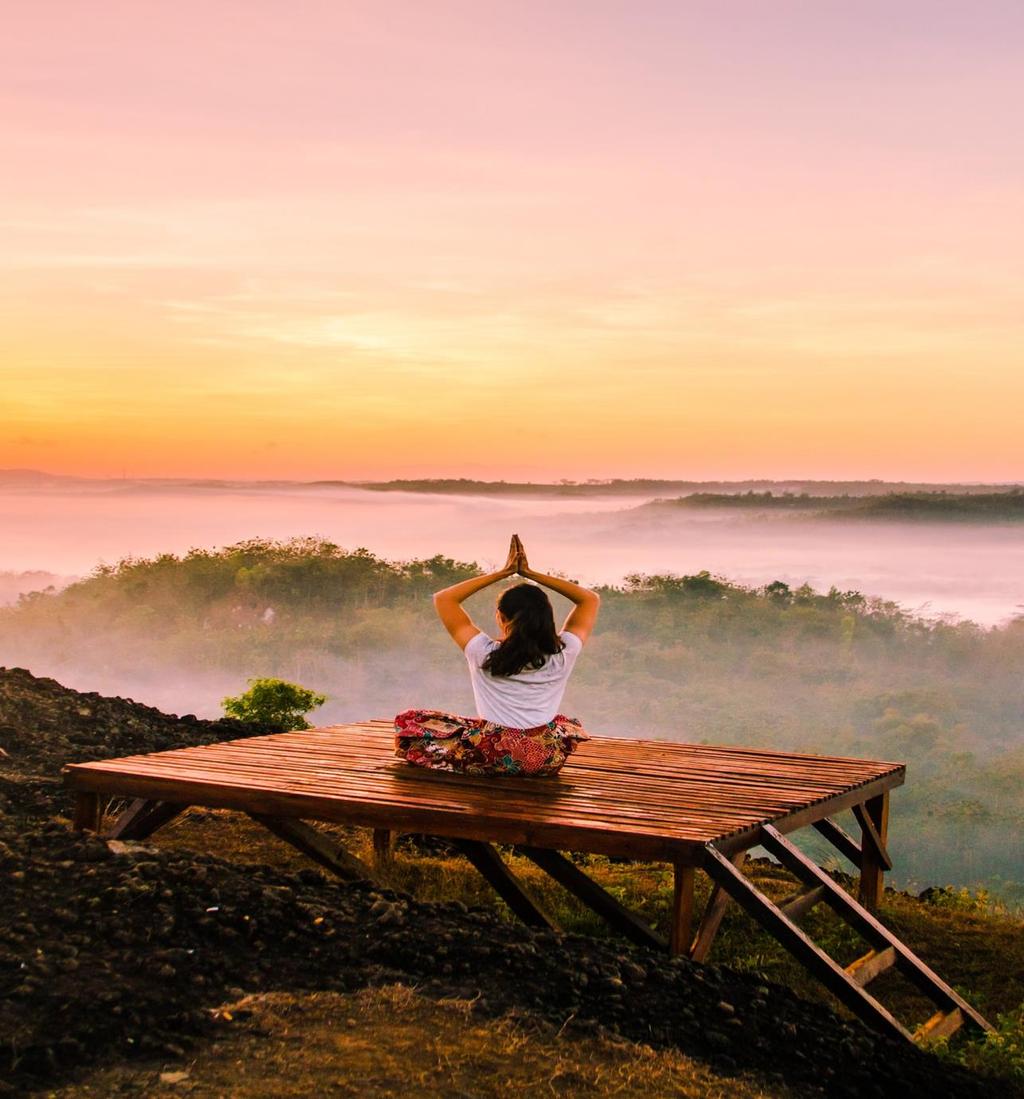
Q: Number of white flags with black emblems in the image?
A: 0